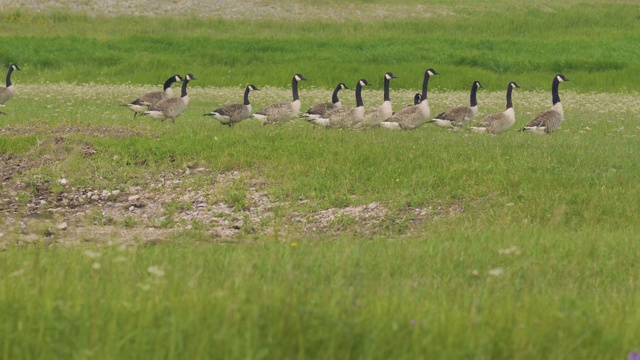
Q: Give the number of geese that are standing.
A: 13